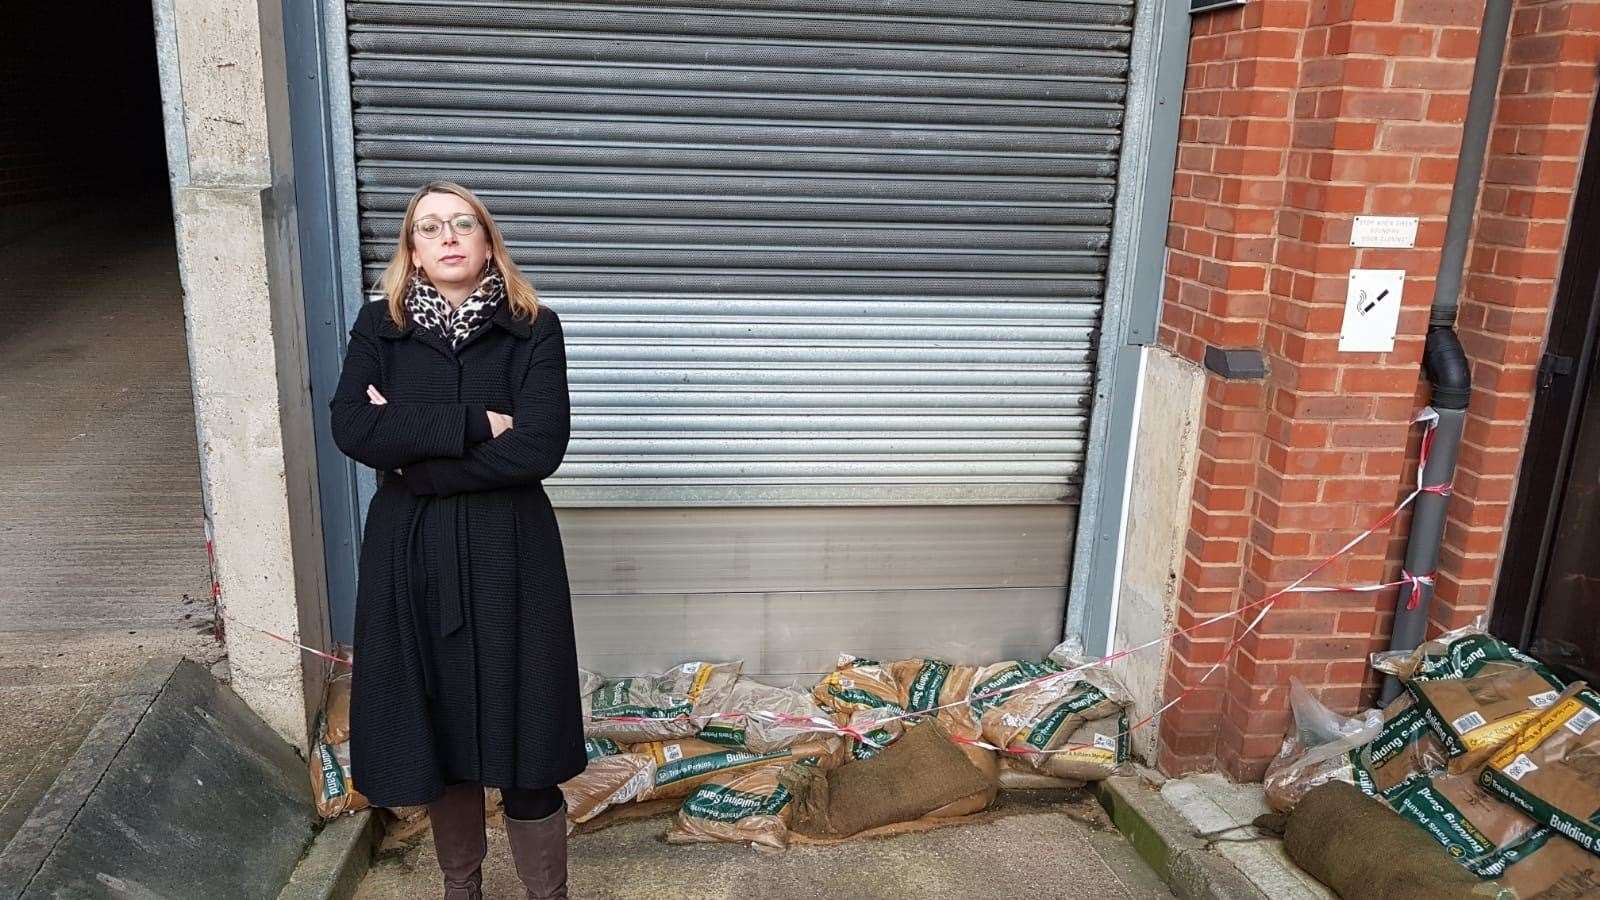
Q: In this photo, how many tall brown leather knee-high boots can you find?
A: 2